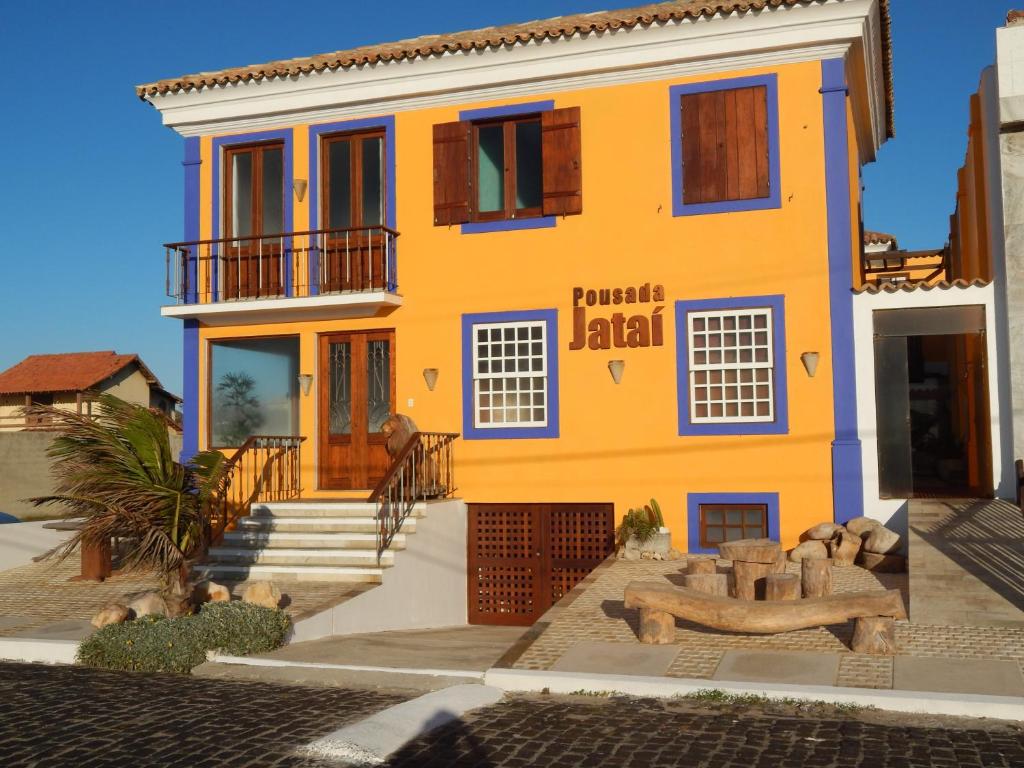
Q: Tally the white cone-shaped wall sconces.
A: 5